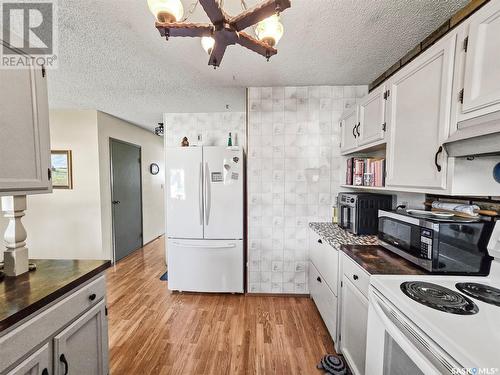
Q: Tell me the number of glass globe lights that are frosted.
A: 3